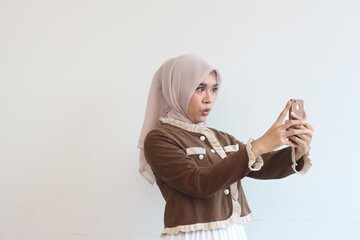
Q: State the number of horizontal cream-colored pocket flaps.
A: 2